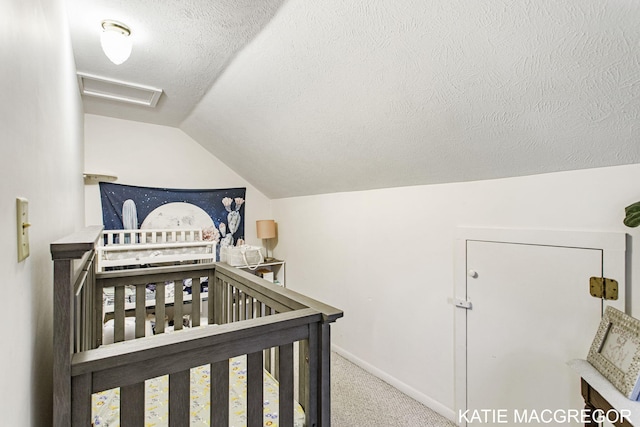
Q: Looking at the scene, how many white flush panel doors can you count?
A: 1